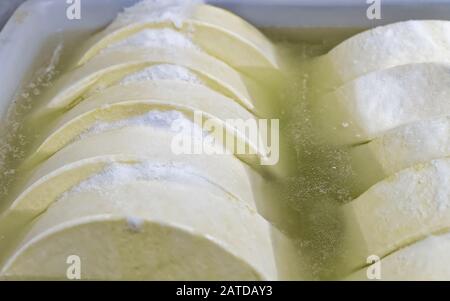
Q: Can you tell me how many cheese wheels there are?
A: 10